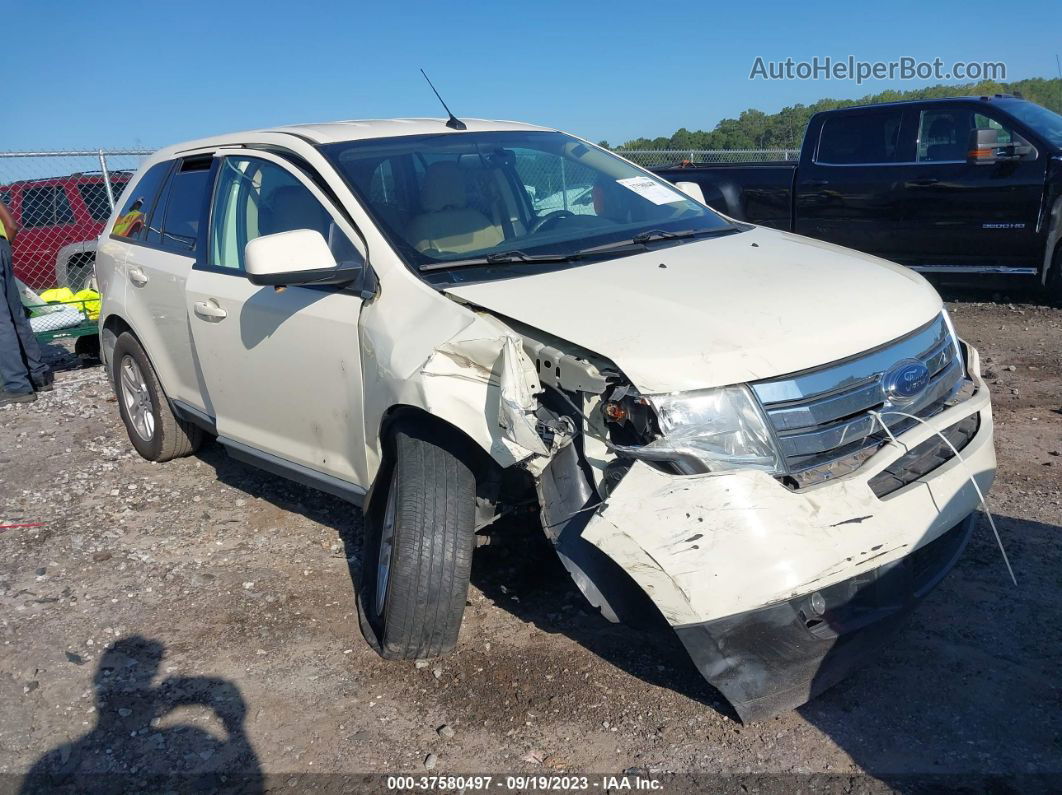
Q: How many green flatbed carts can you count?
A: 1